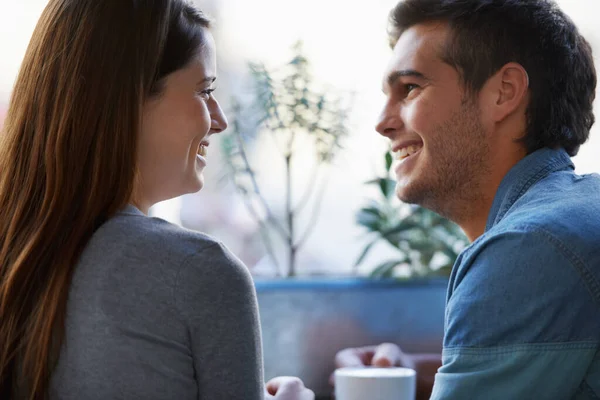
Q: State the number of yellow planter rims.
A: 0